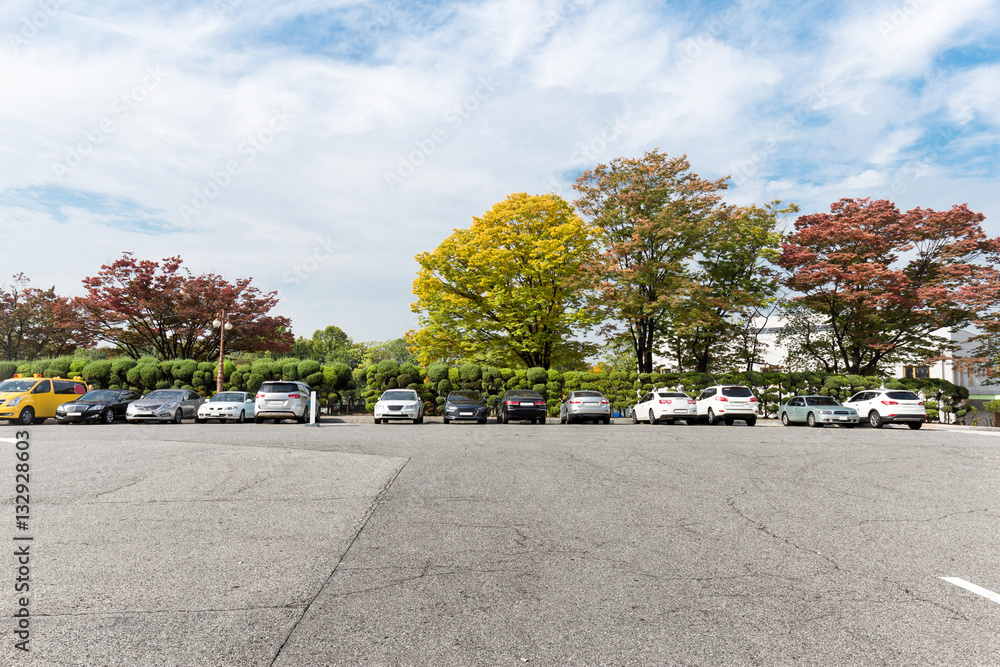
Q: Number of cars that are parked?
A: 13